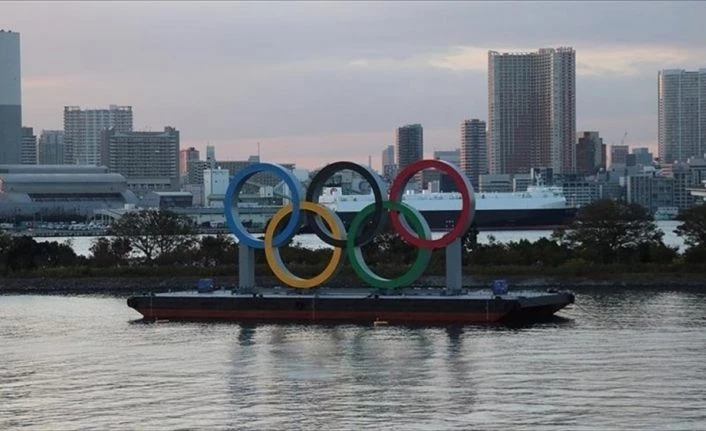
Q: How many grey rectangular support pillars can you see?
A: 2